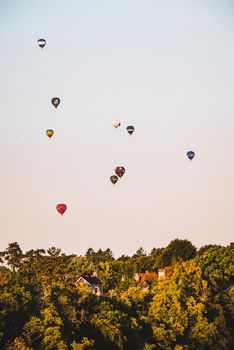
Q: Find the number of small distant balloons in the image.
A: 9